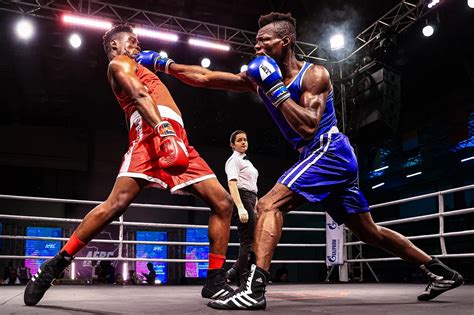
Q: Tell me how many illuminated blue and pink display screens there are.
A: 3